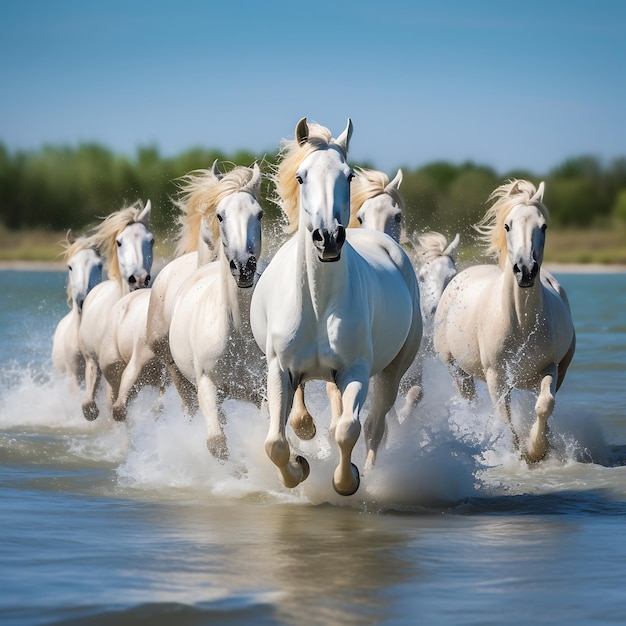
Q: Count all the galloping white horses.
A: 8